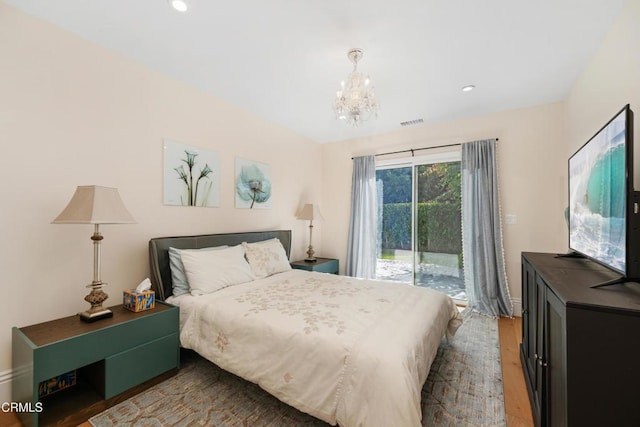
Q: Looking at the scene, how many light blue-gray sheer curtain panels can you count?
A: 2